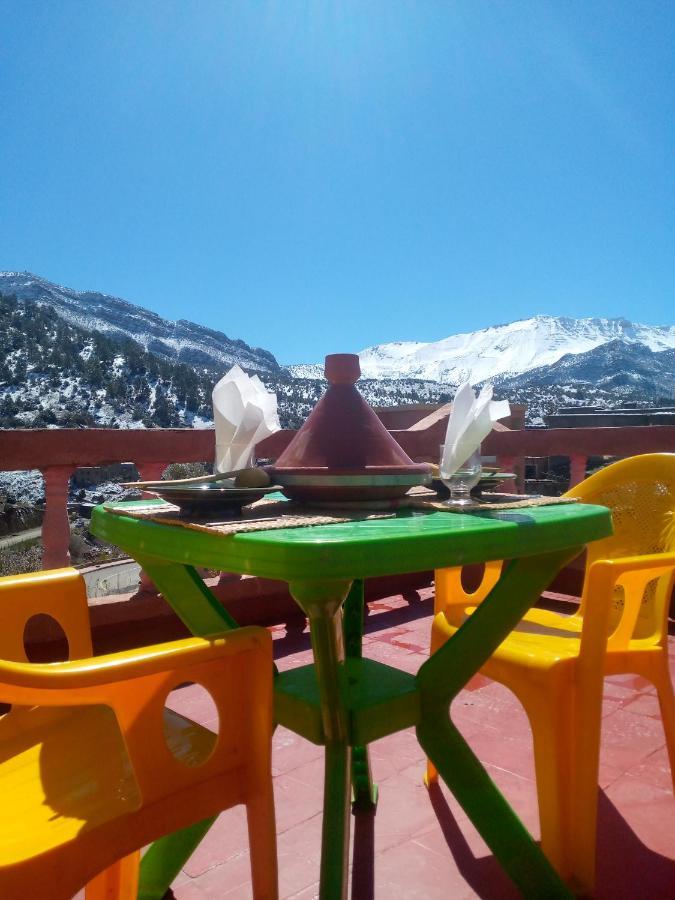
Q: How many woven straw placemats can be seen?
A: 2